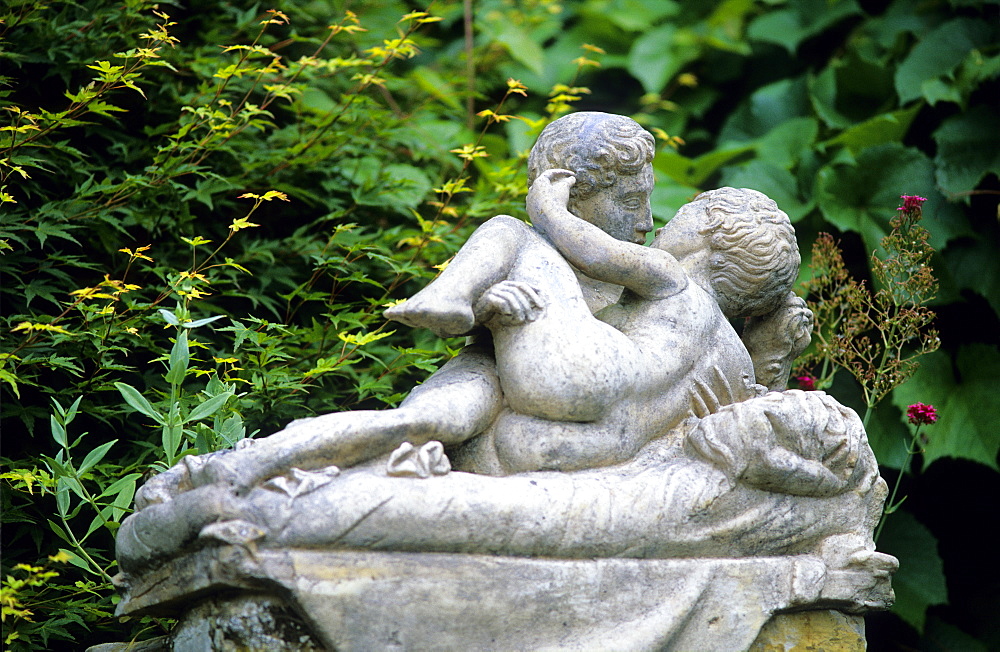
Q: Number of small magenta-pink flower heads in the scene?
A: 3